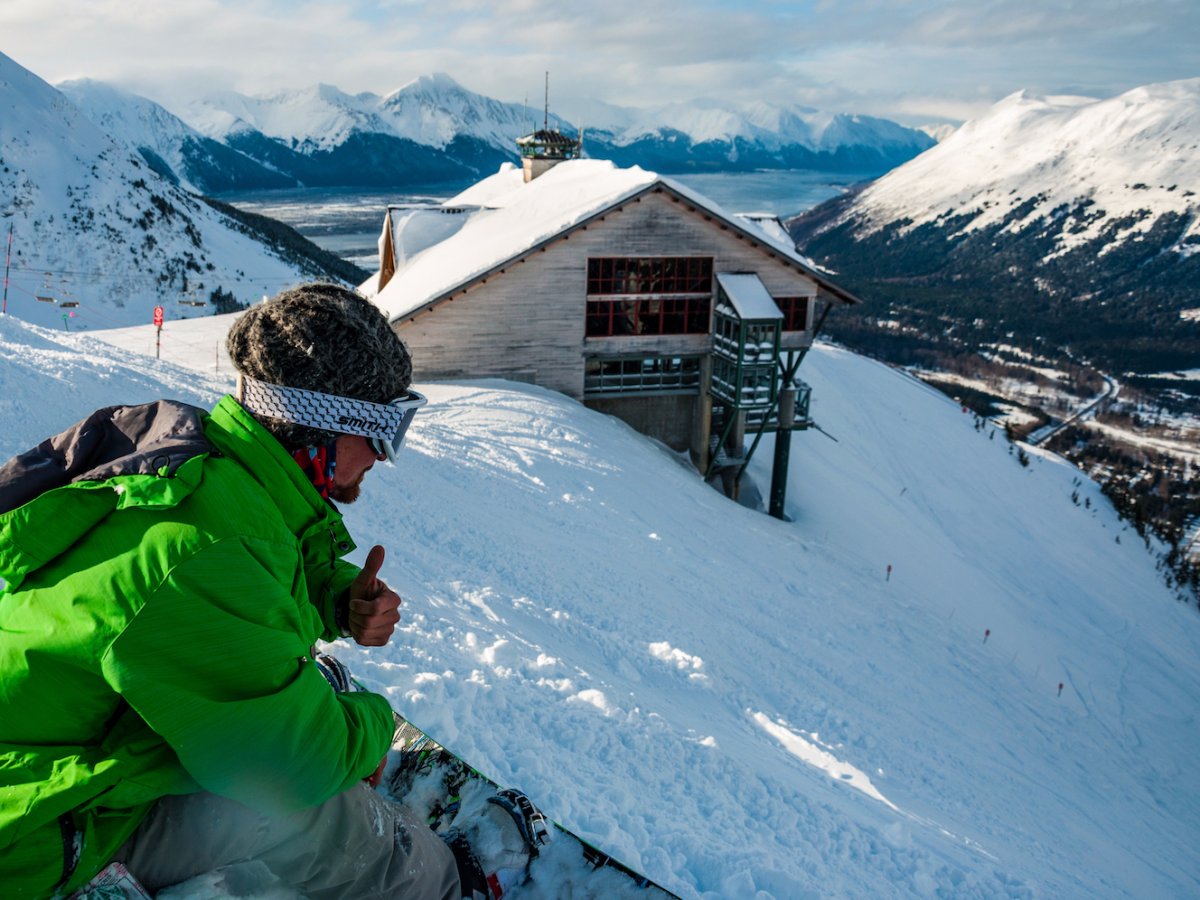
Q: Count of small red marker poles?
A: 3